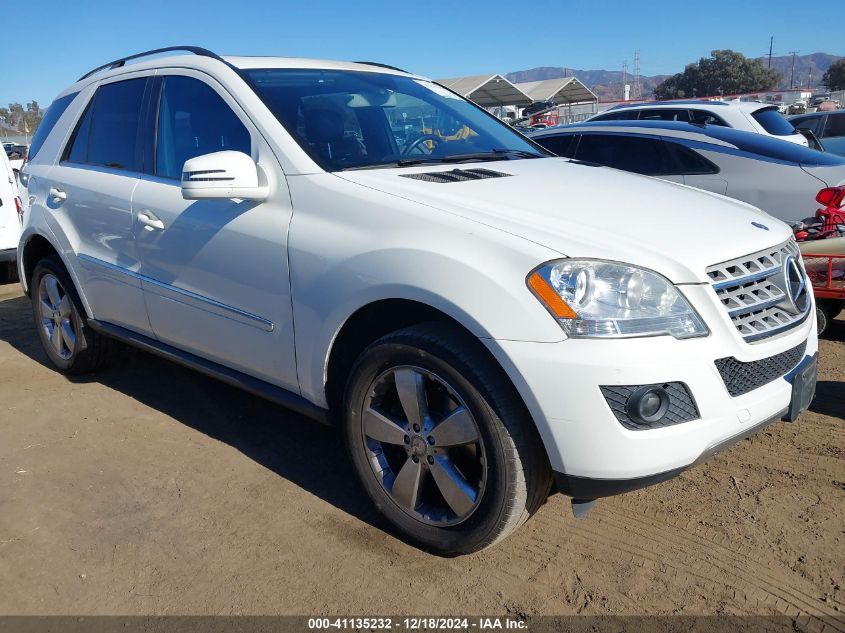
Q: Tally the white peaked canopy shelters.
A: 2